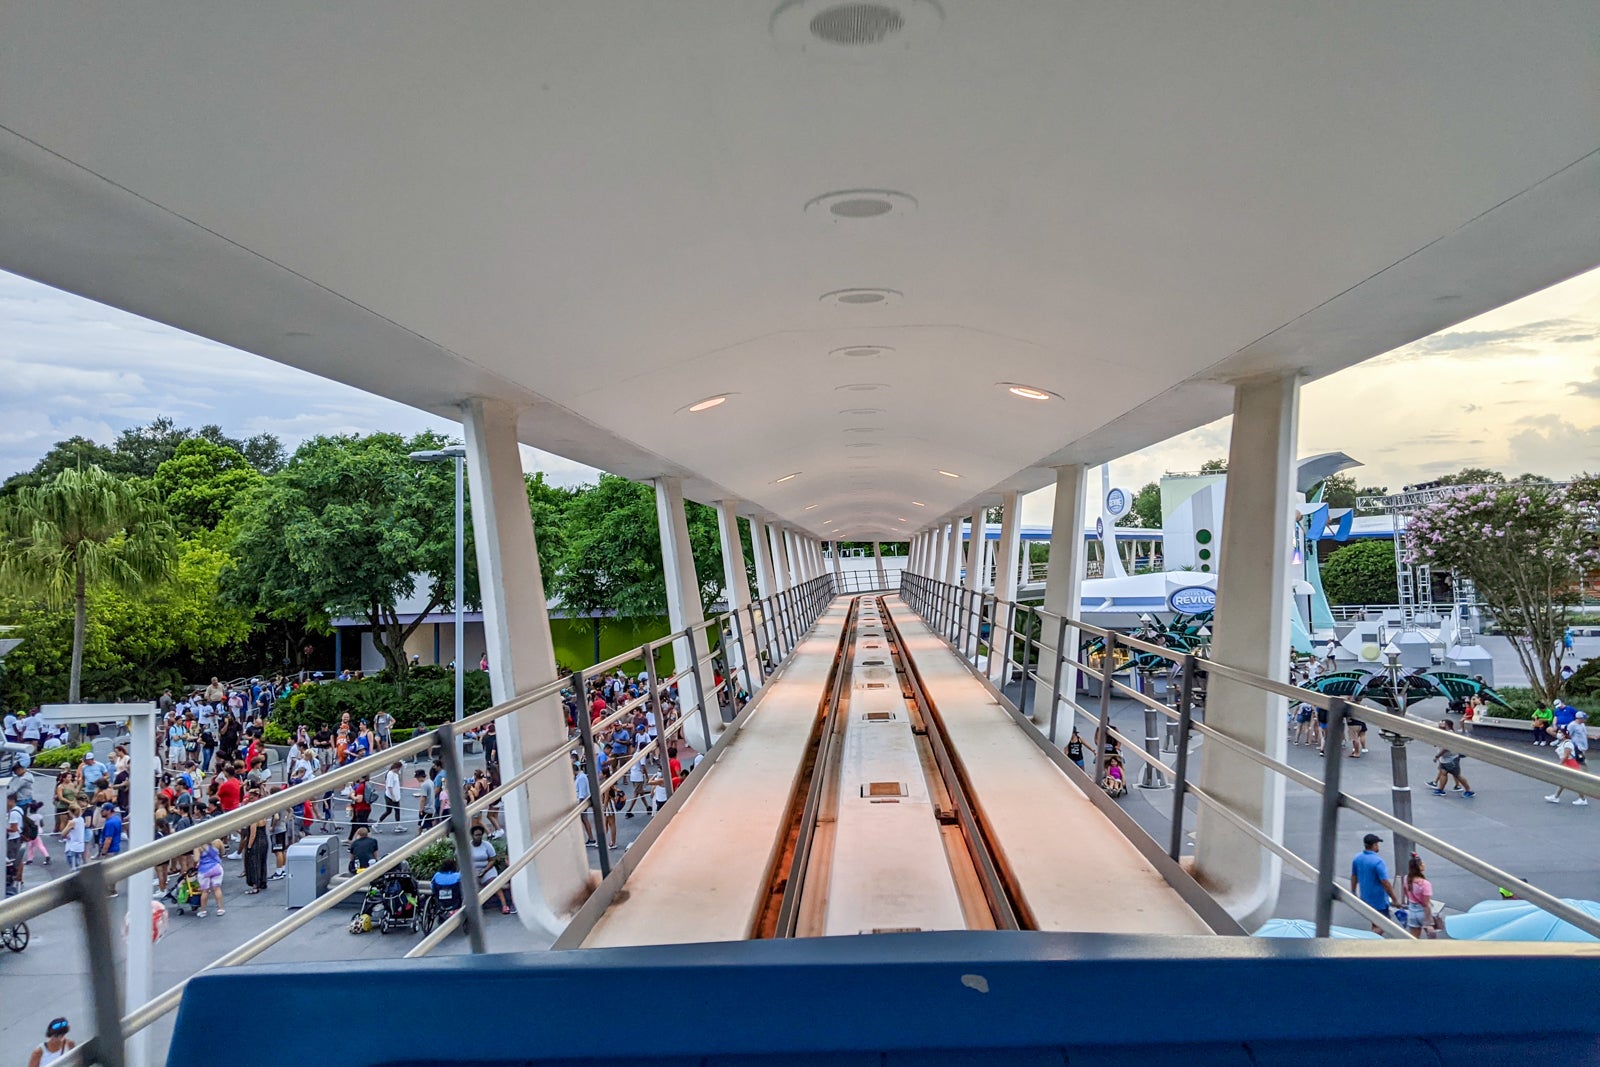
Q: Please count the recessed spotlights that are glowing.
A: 11